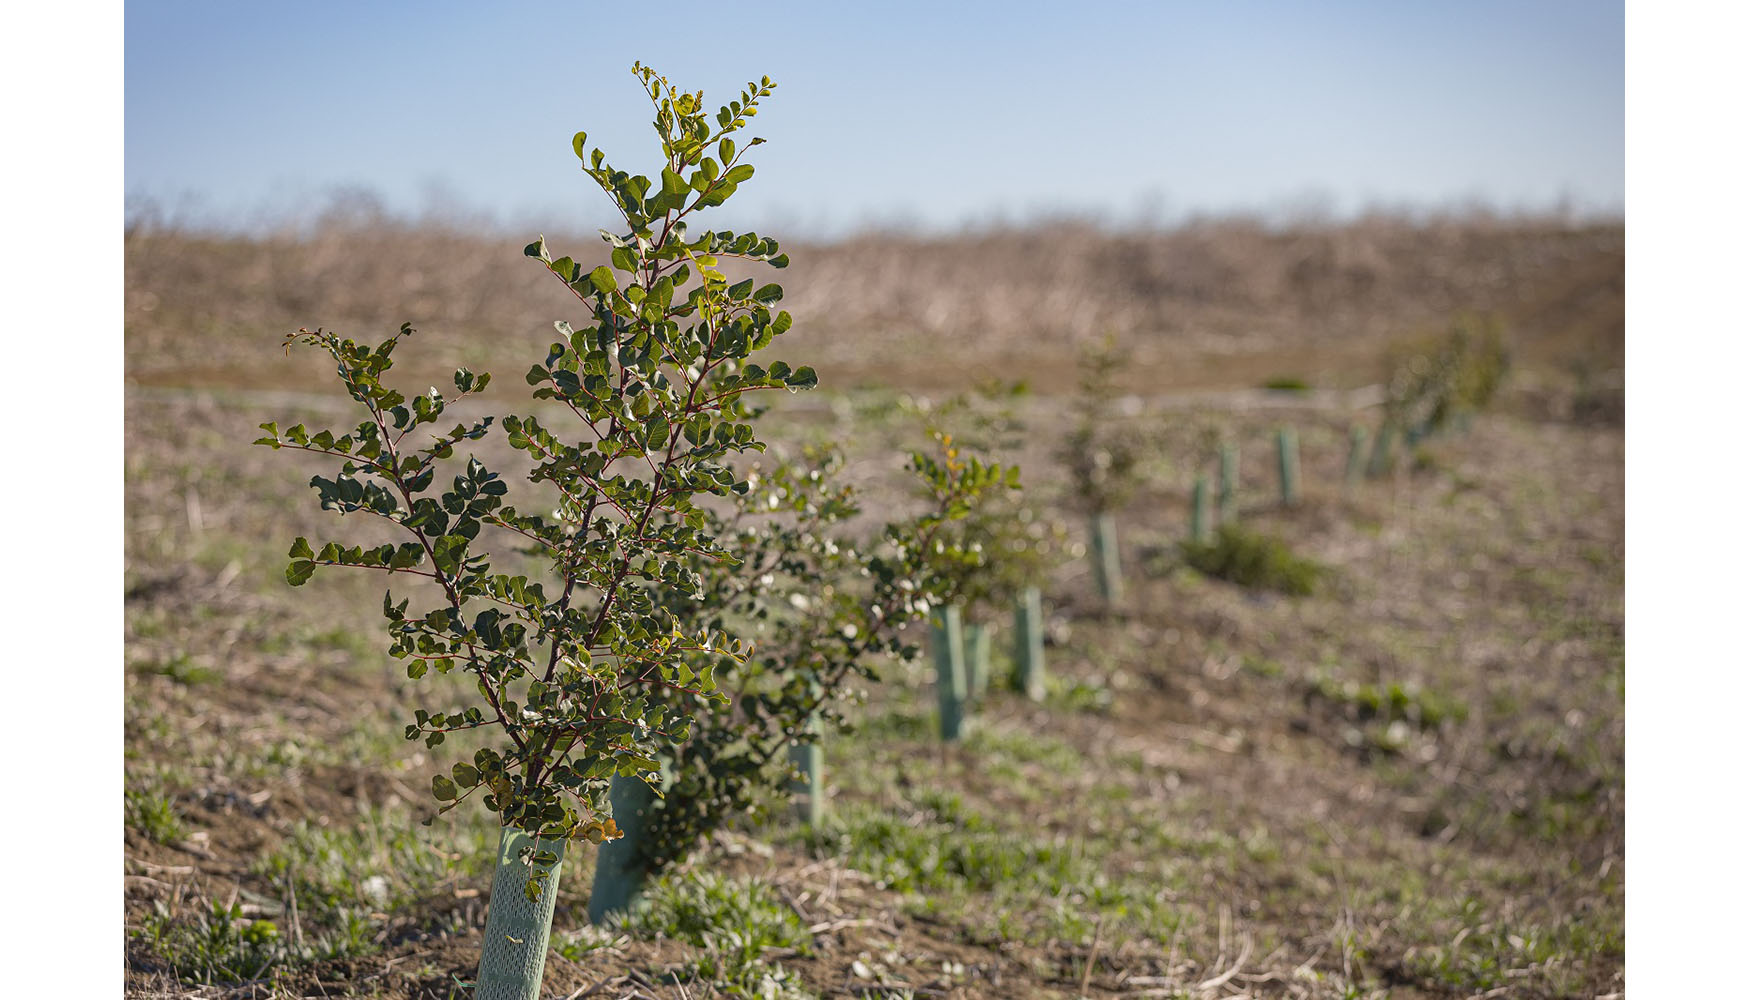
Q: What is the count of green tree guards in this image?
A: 12